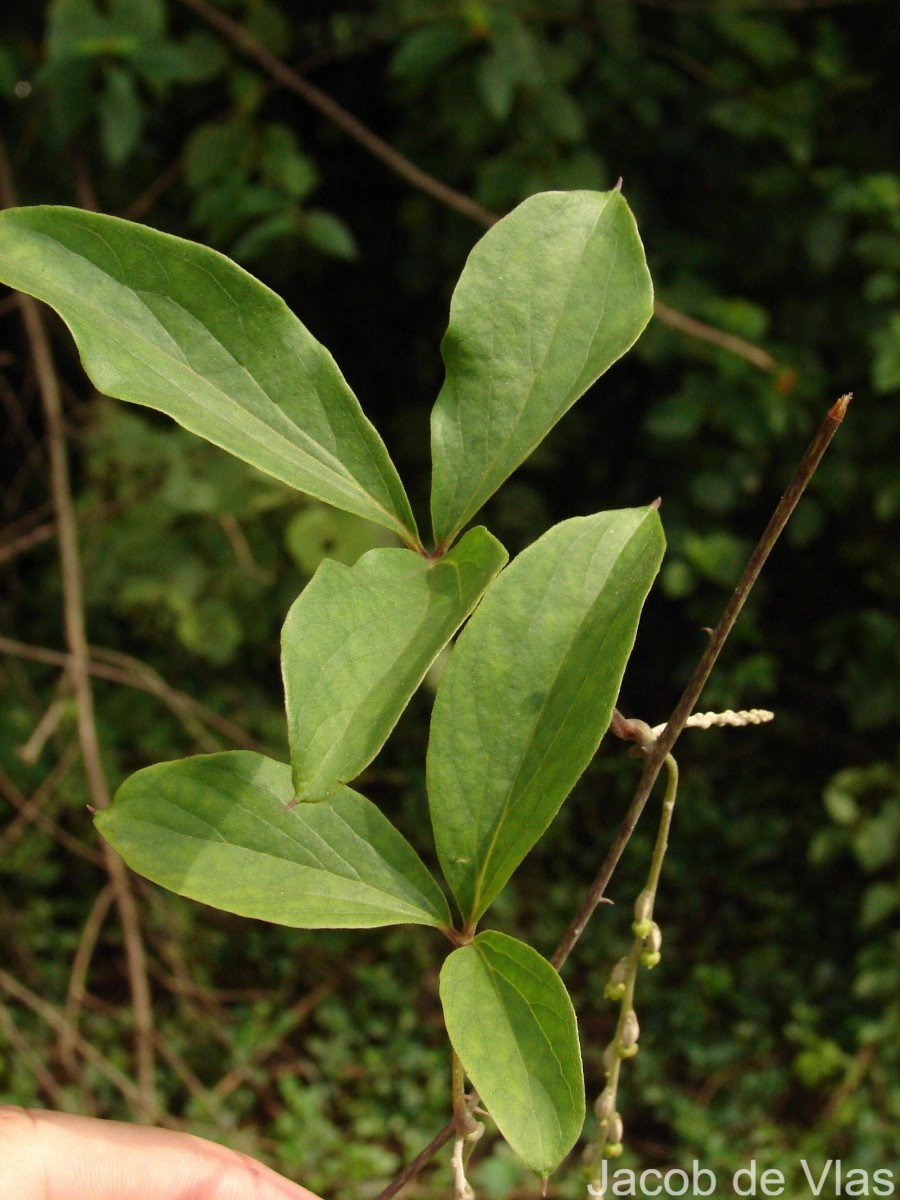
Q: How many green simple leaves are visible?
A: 6